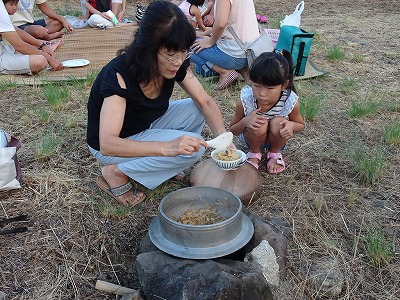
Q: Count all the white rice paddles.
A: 1